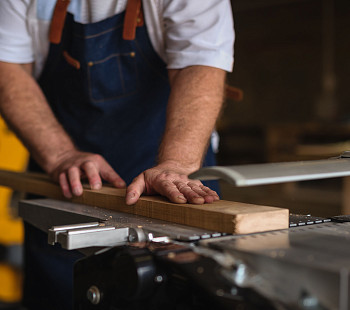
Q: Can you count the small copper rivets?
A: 2